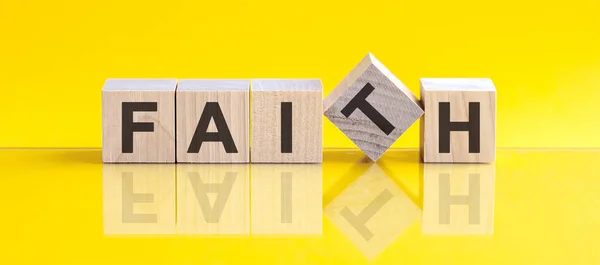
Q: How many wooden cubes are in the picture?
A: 5